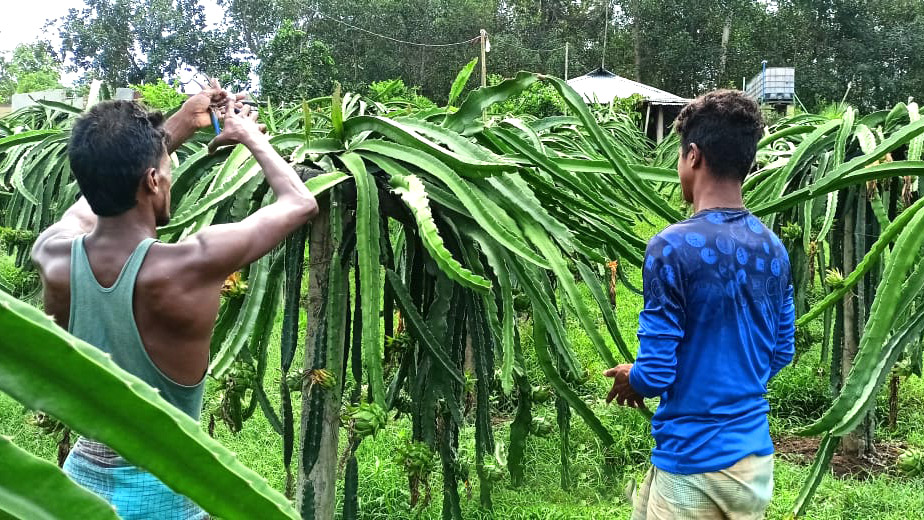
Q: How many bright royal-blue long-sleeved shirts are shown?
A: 1